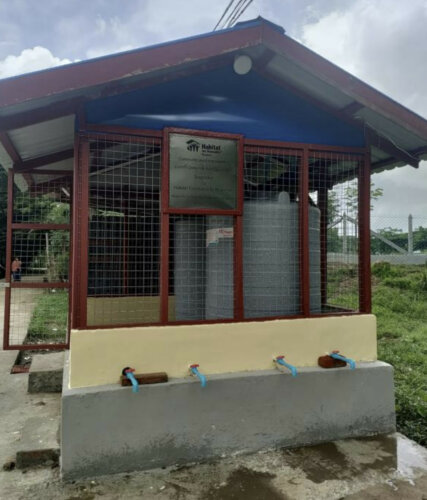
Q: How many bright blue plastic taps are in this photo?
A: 4